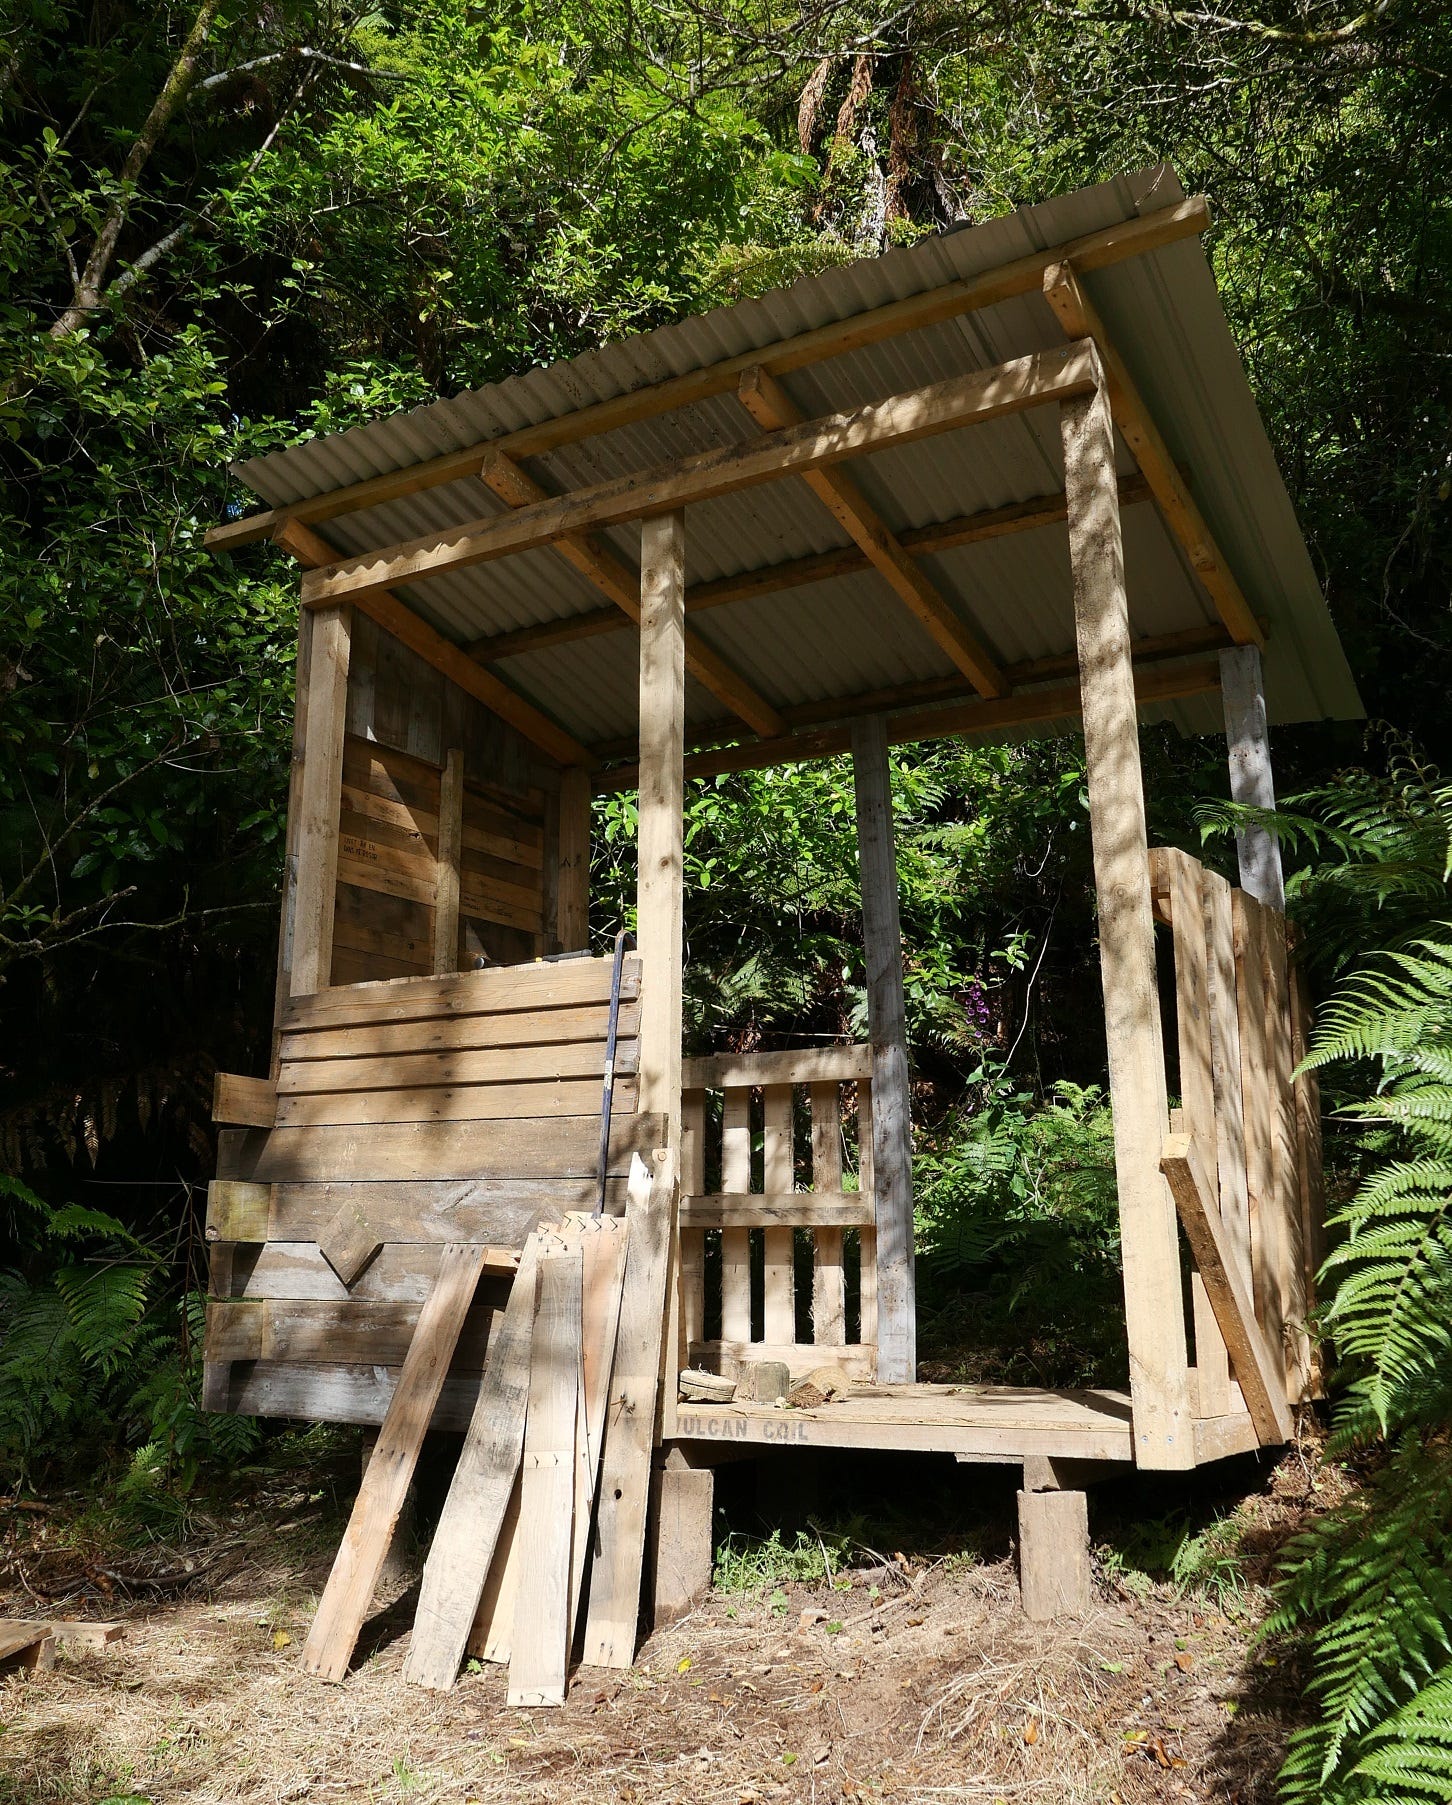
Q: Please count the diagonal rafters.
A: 4